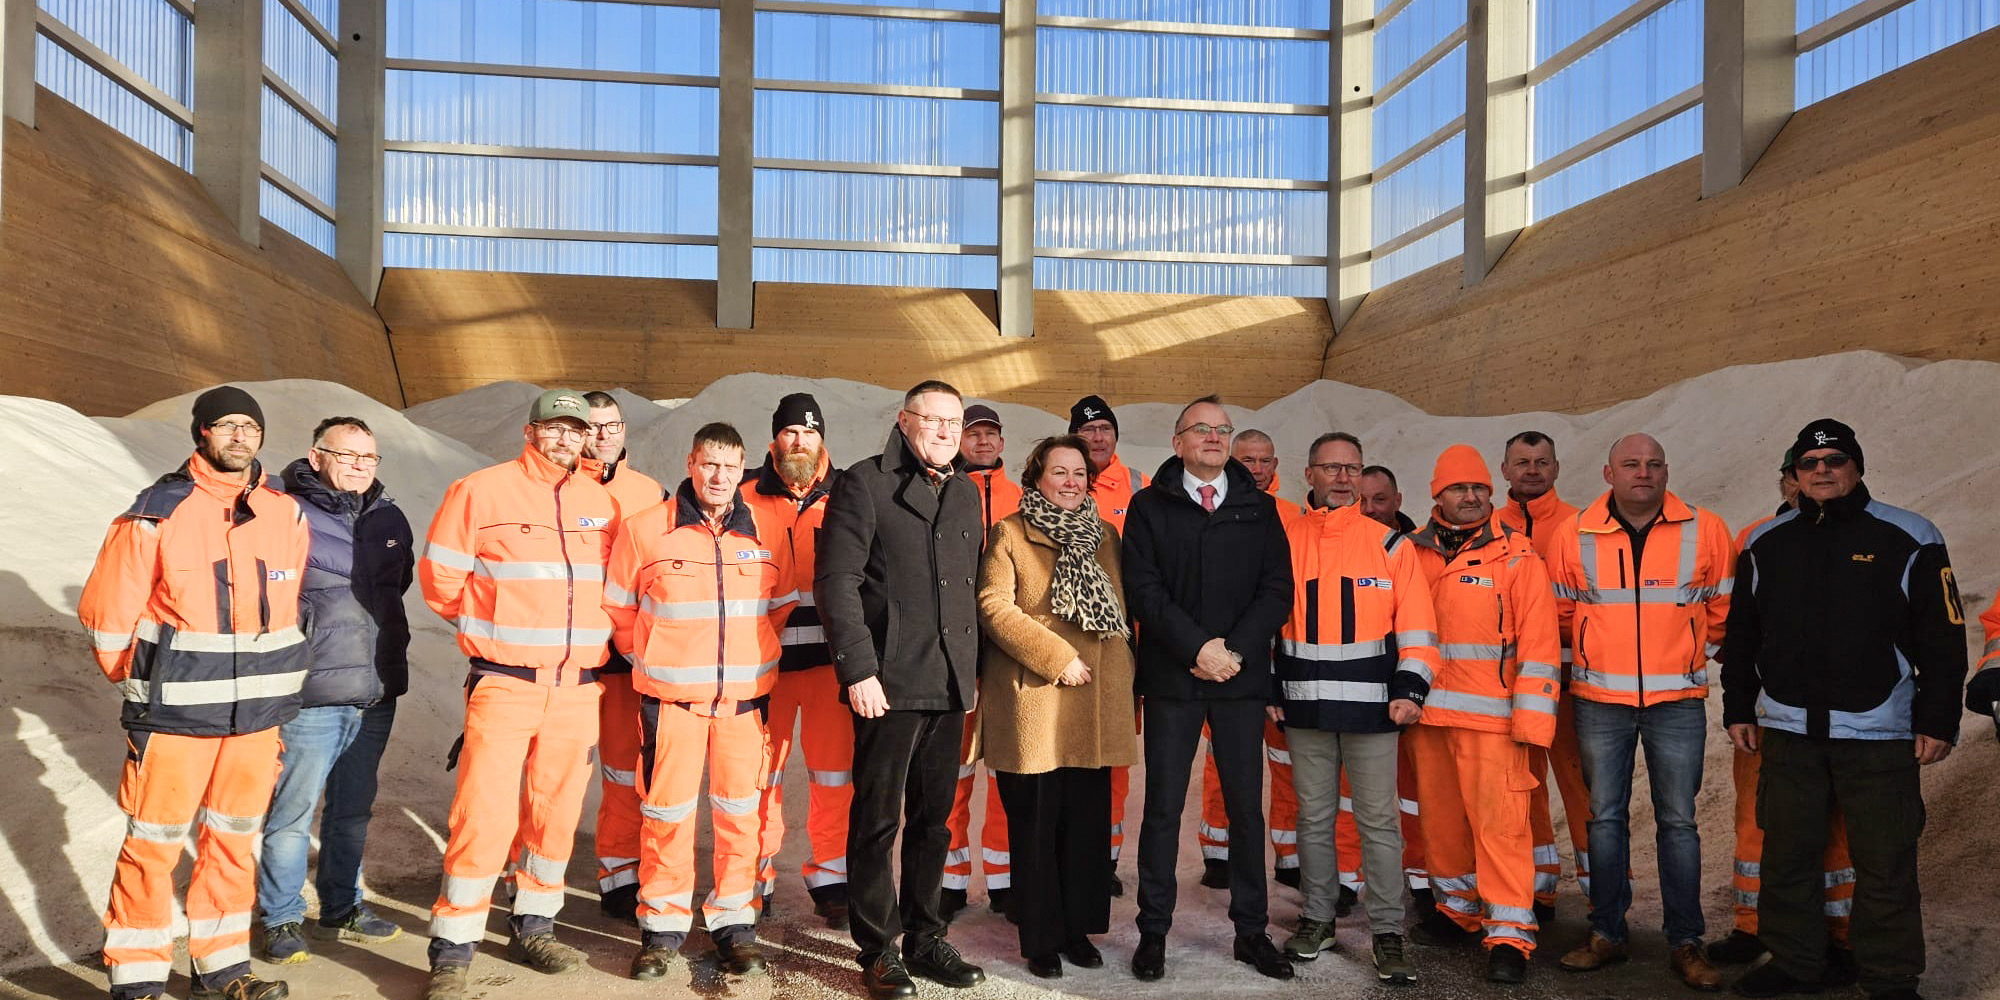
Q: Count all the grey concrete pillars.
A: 8